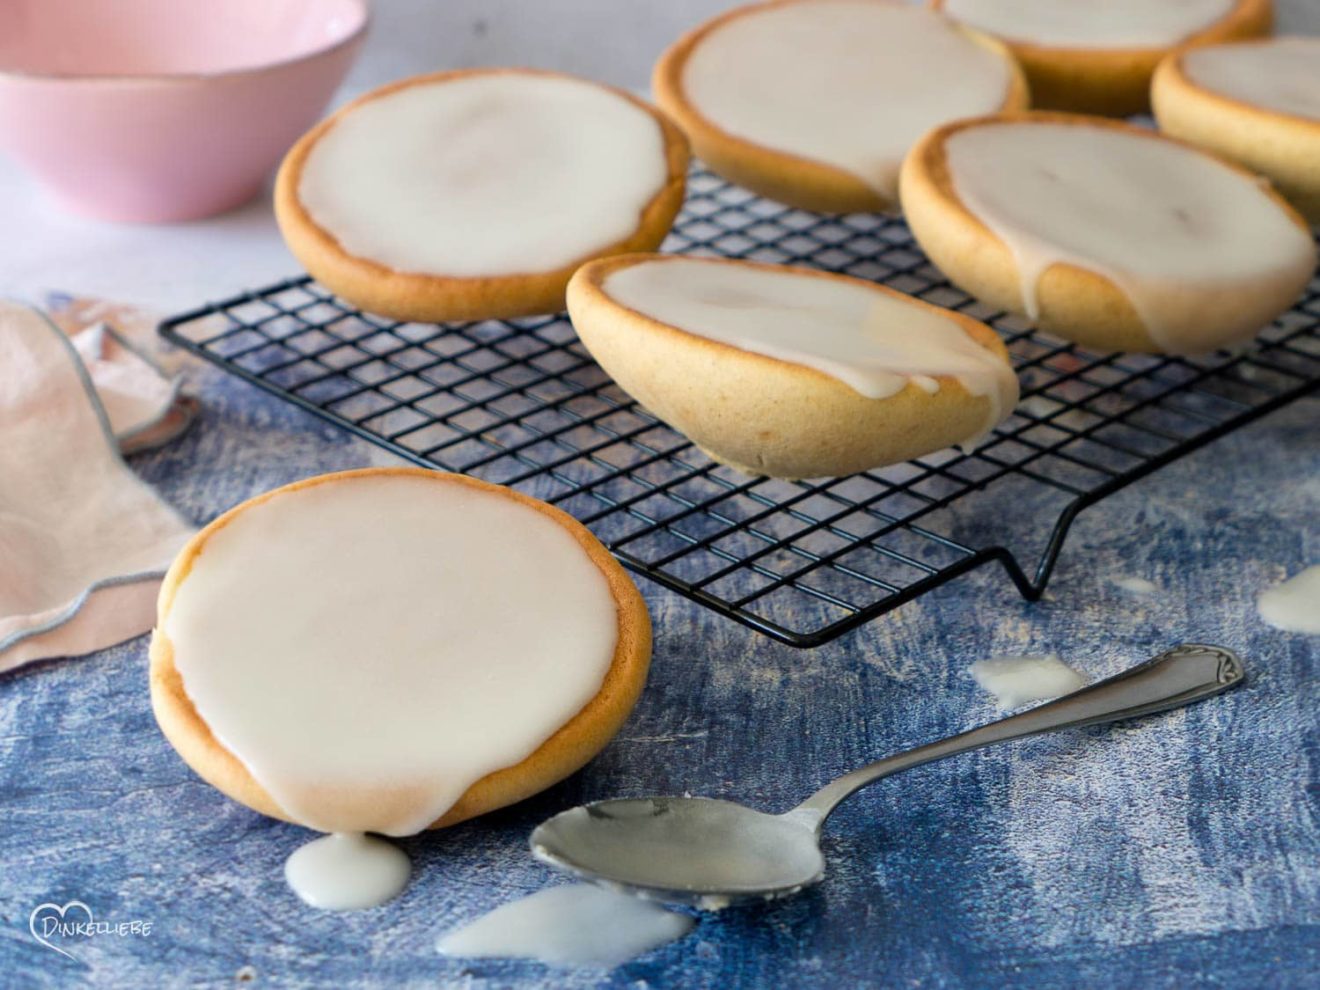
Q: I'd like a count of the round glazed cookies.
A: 7